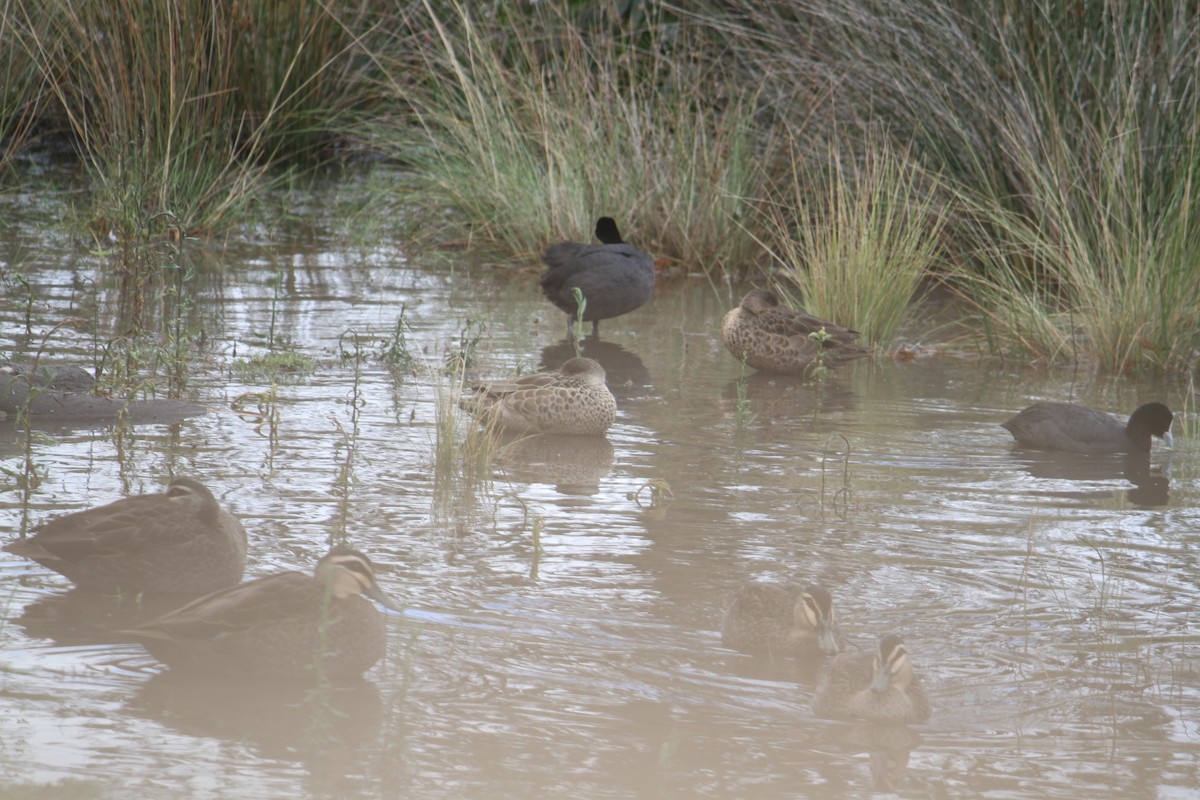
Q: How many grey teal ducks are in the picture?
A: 2